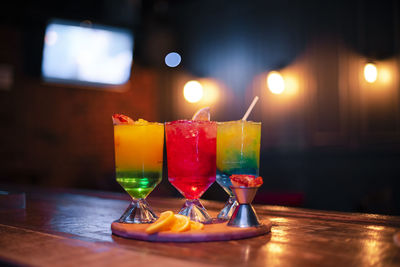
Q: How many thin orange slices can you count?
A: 3